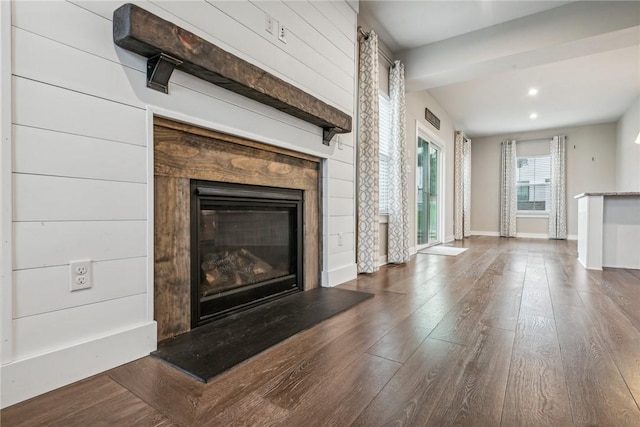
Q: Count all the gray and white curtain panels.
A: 6